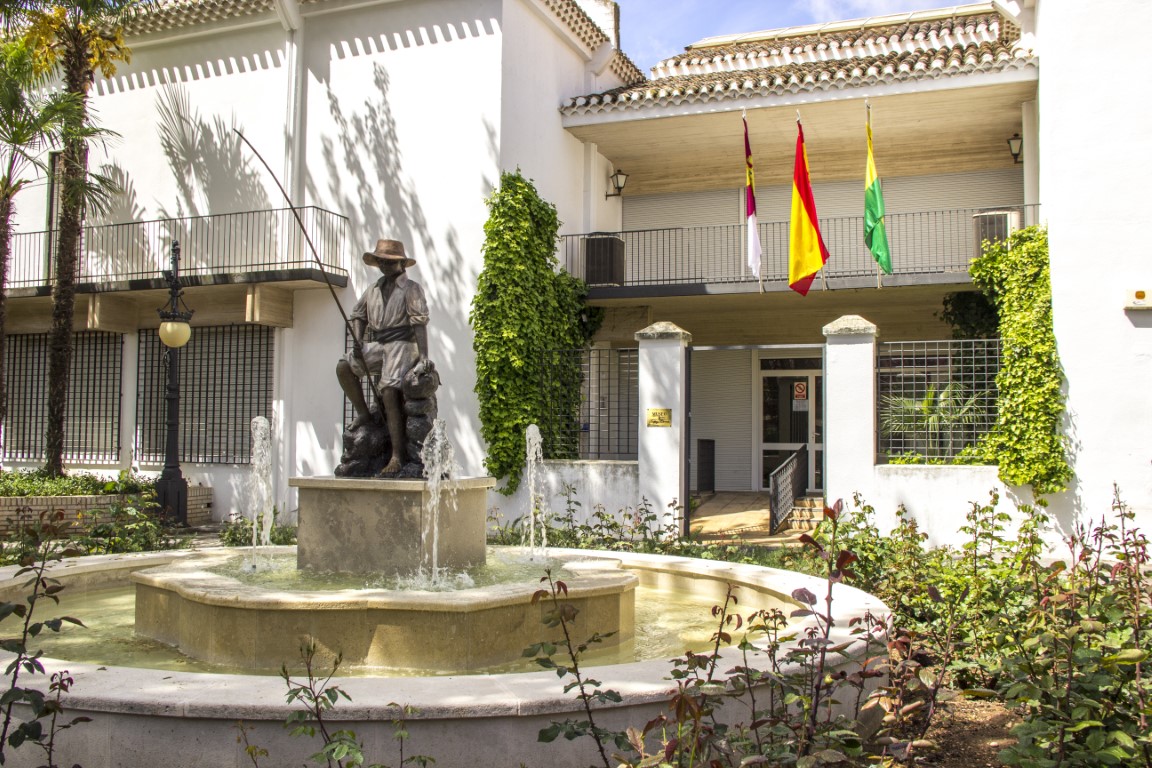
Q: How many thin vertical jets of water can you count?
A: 3